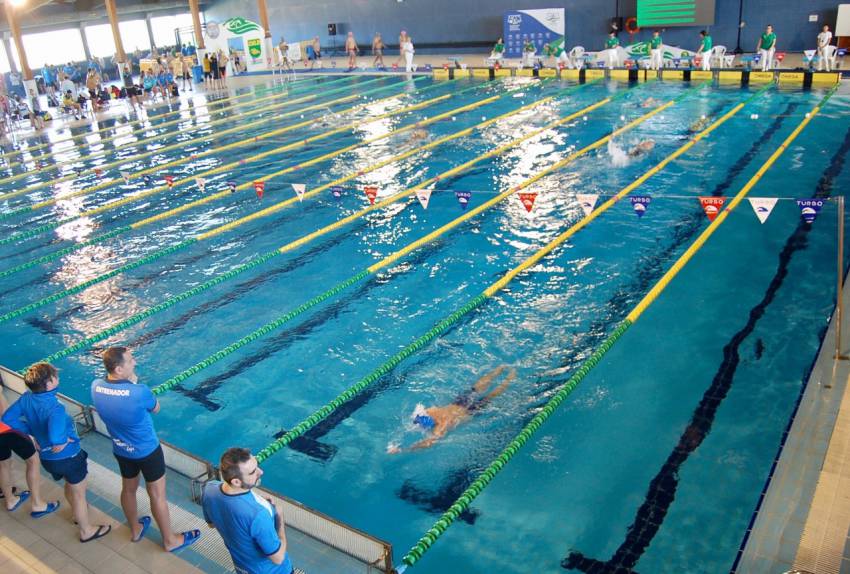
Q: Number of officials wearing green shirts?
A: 7